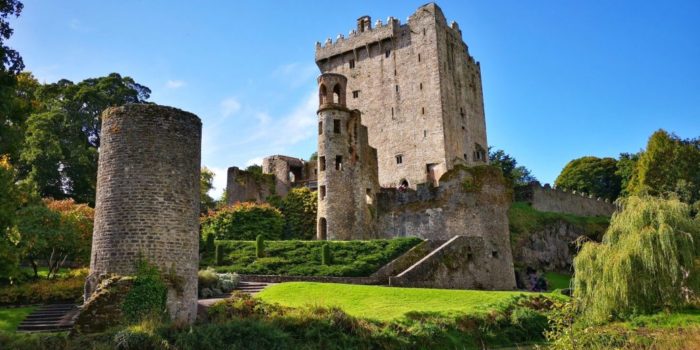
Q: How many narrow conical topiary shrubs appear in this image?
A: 4